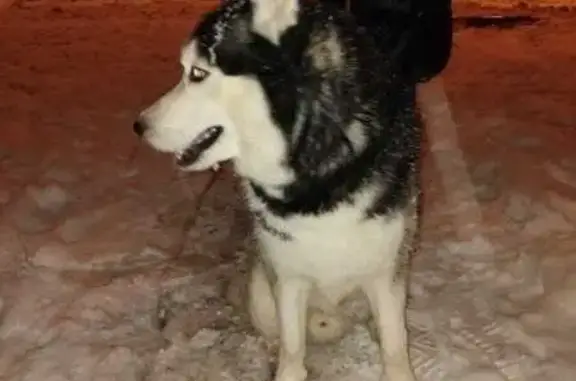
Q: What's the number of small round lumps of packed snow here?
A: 0